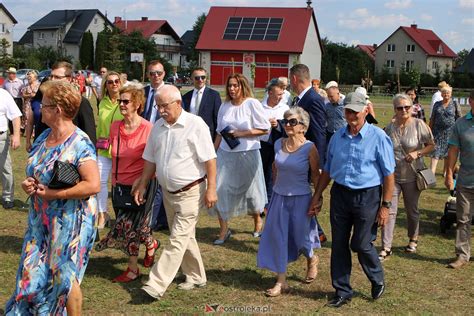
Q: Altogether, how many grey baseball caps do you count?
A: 1